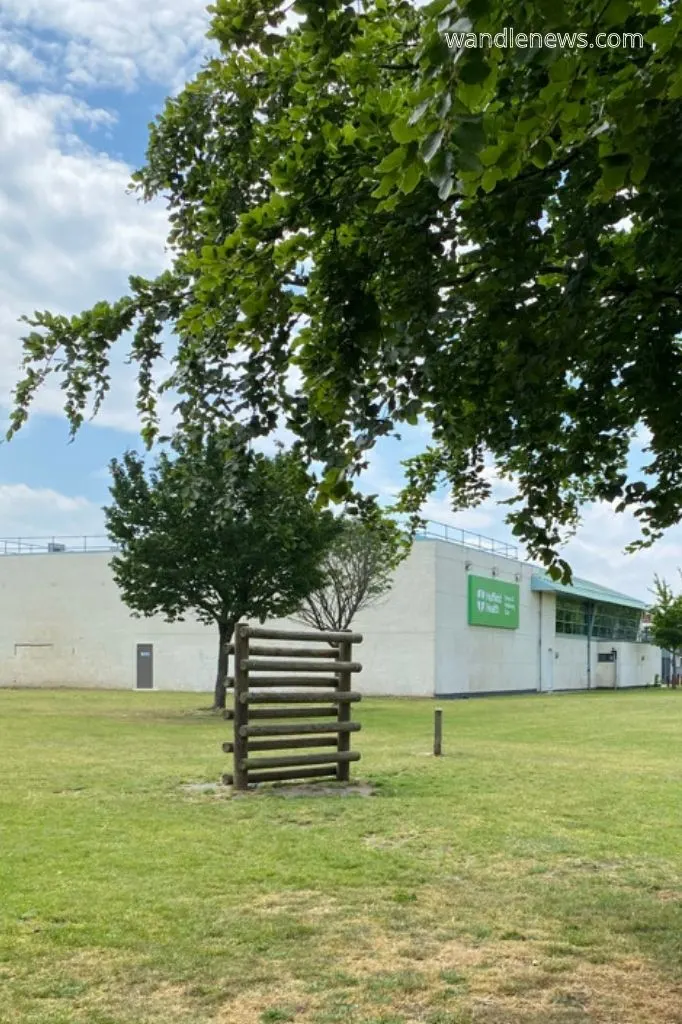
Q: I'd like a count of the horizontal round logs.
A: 10